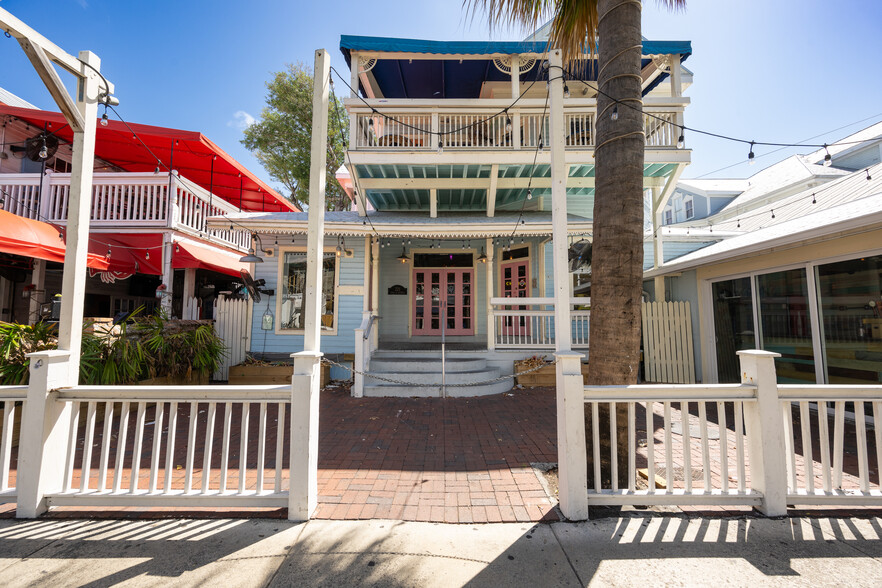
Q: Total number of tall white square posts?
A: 3